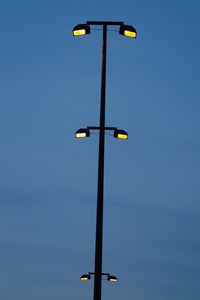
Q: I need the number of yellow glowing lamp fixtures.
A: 6